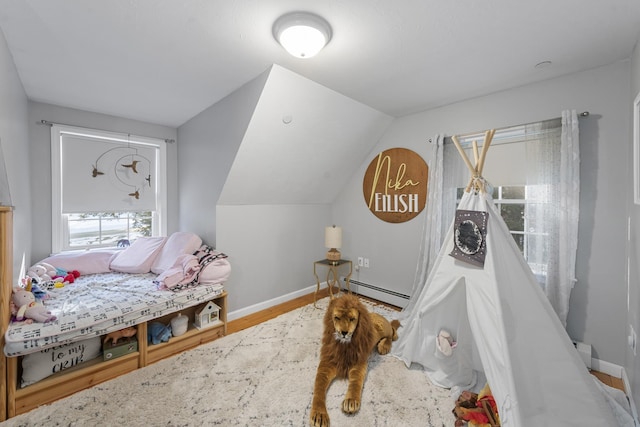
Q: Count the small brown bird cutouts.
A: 4